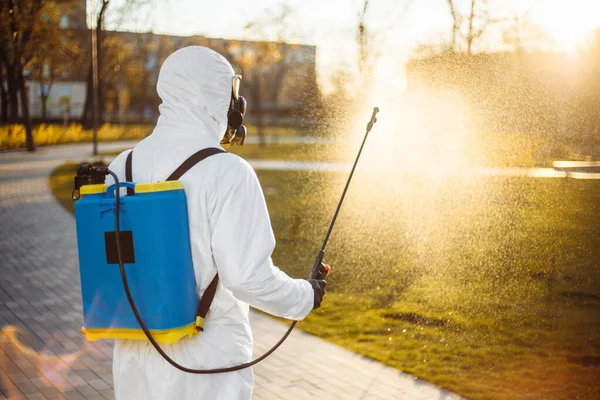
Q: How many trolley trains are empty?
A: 0